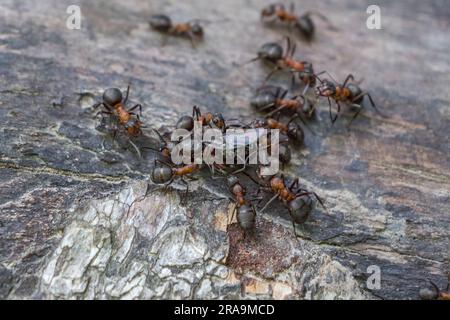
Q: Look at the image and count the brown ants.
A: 14